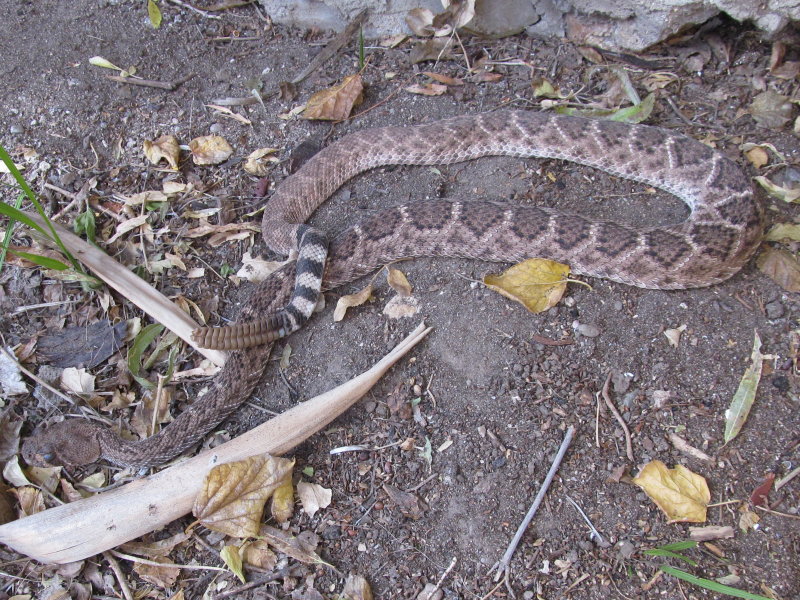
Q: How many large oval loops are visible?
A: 1